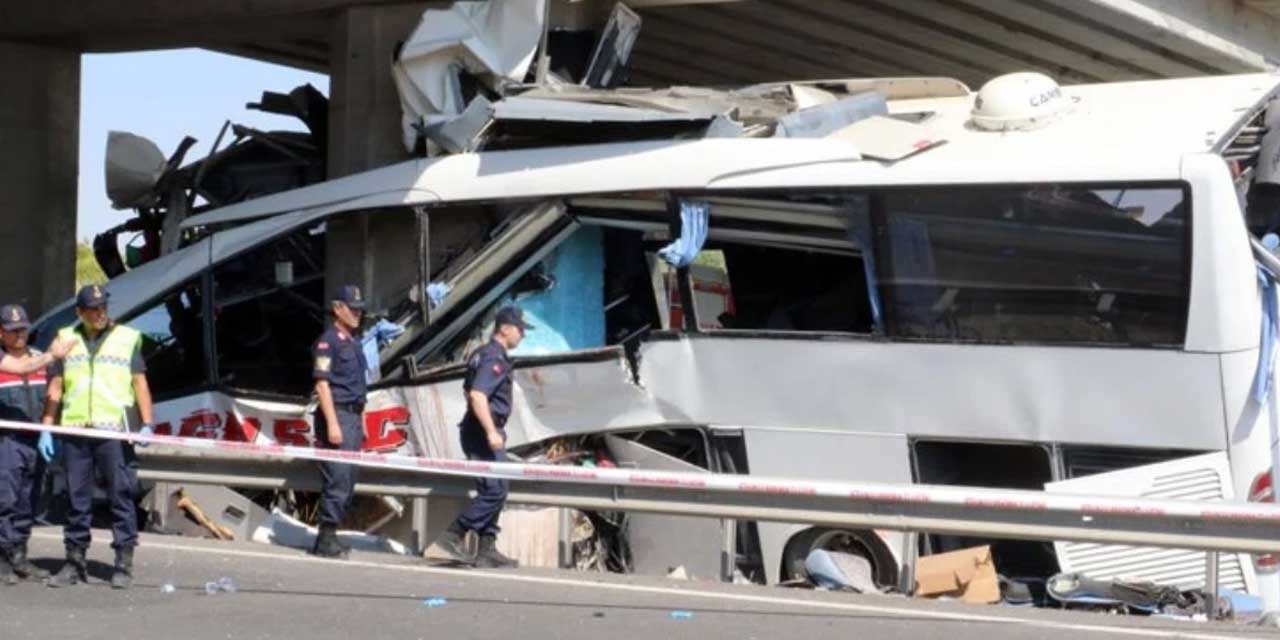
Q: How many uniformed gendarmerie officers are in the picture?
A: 4